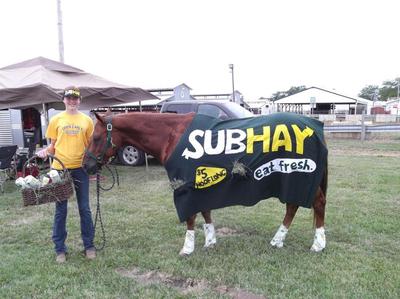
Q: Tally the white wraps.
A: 4